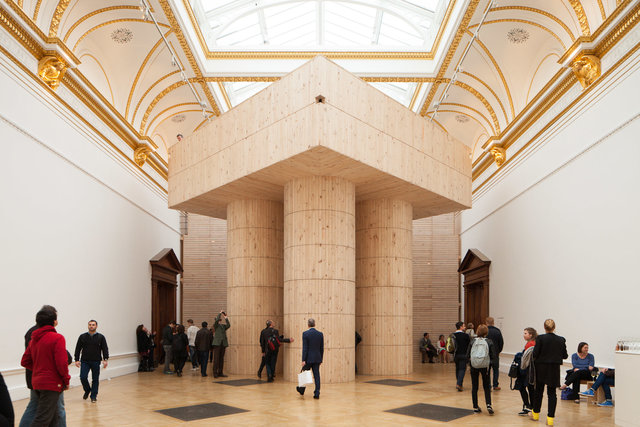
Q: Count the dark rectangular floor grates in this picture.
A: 4